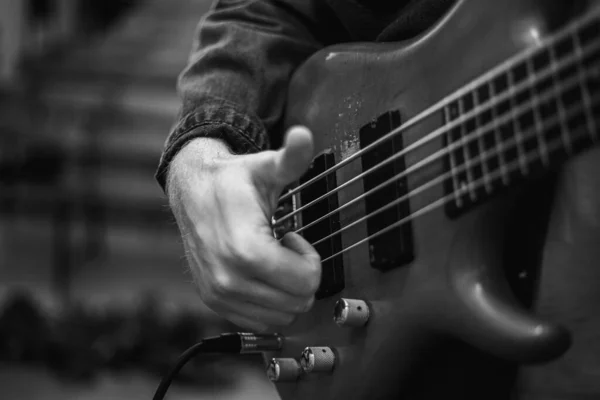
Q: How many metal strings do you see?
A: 5